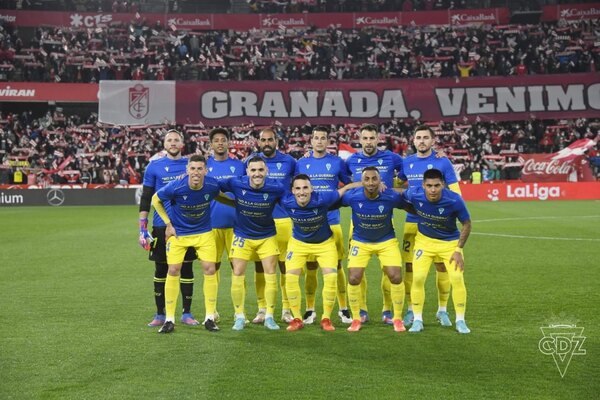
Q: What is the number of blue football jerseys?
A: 11